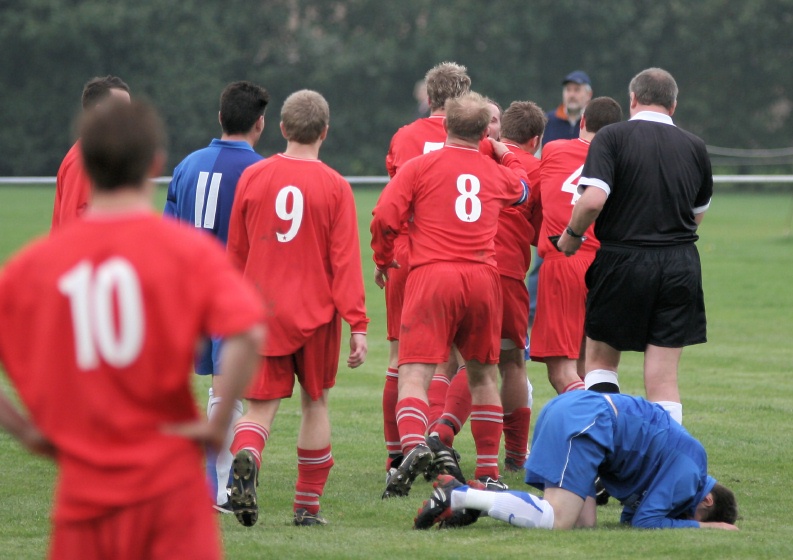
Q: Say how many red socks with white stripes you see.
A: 9